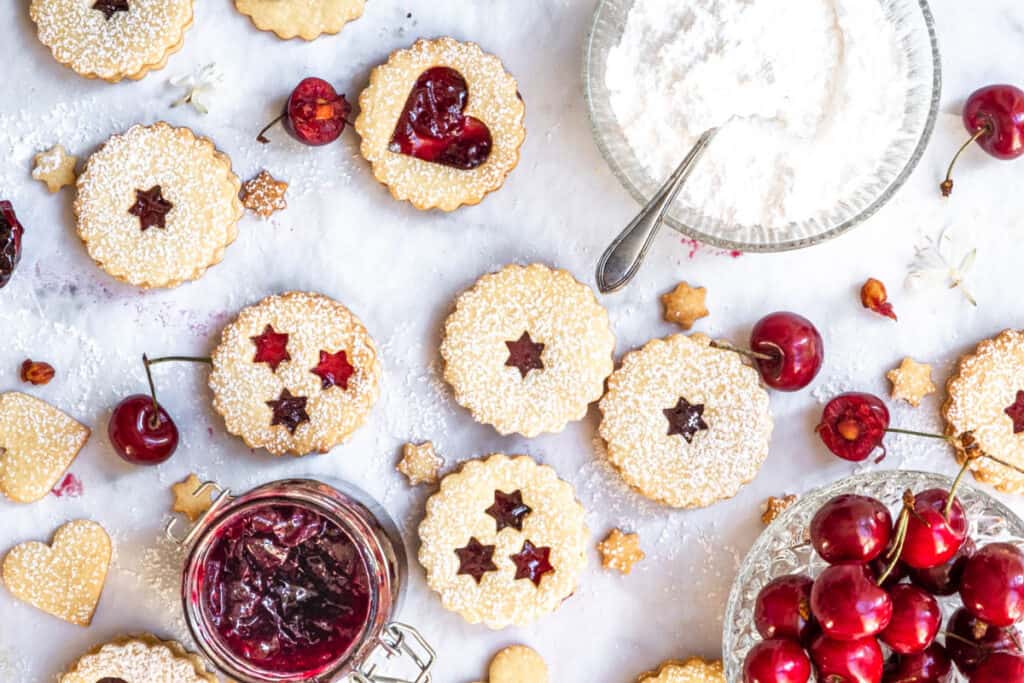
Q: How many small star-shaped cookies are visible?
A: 8